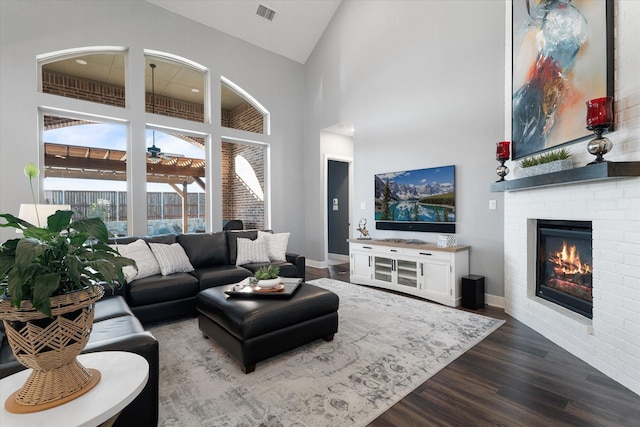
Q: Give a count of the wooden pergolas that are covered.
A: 1